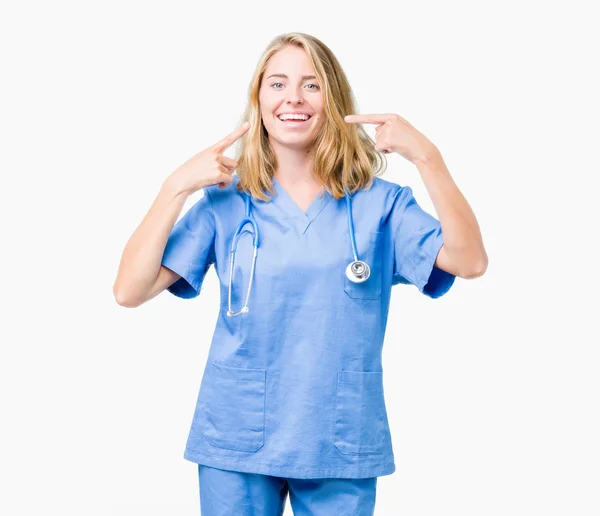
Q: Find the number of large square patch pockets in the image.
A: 2